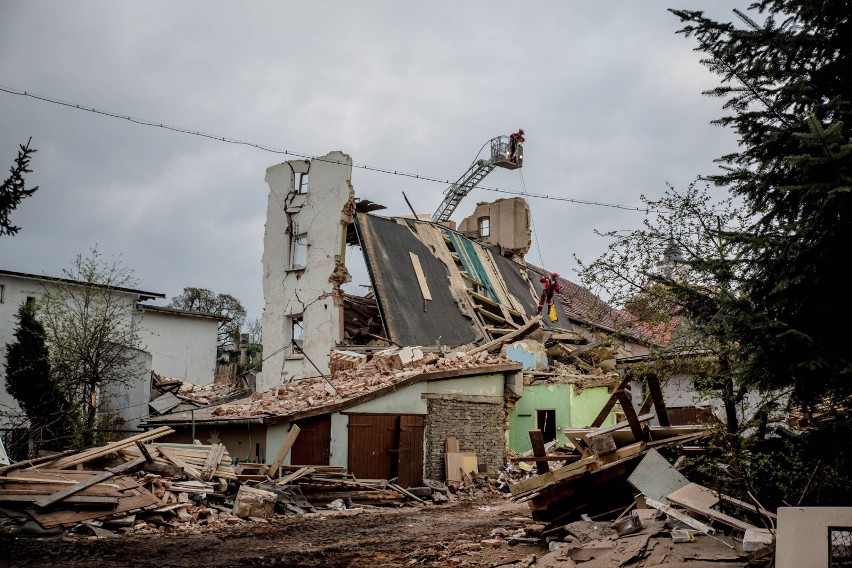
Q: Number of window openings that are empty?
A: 4